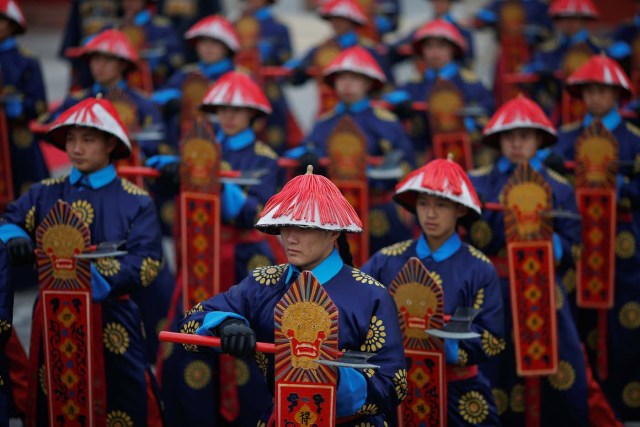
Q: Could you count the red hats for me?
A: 13